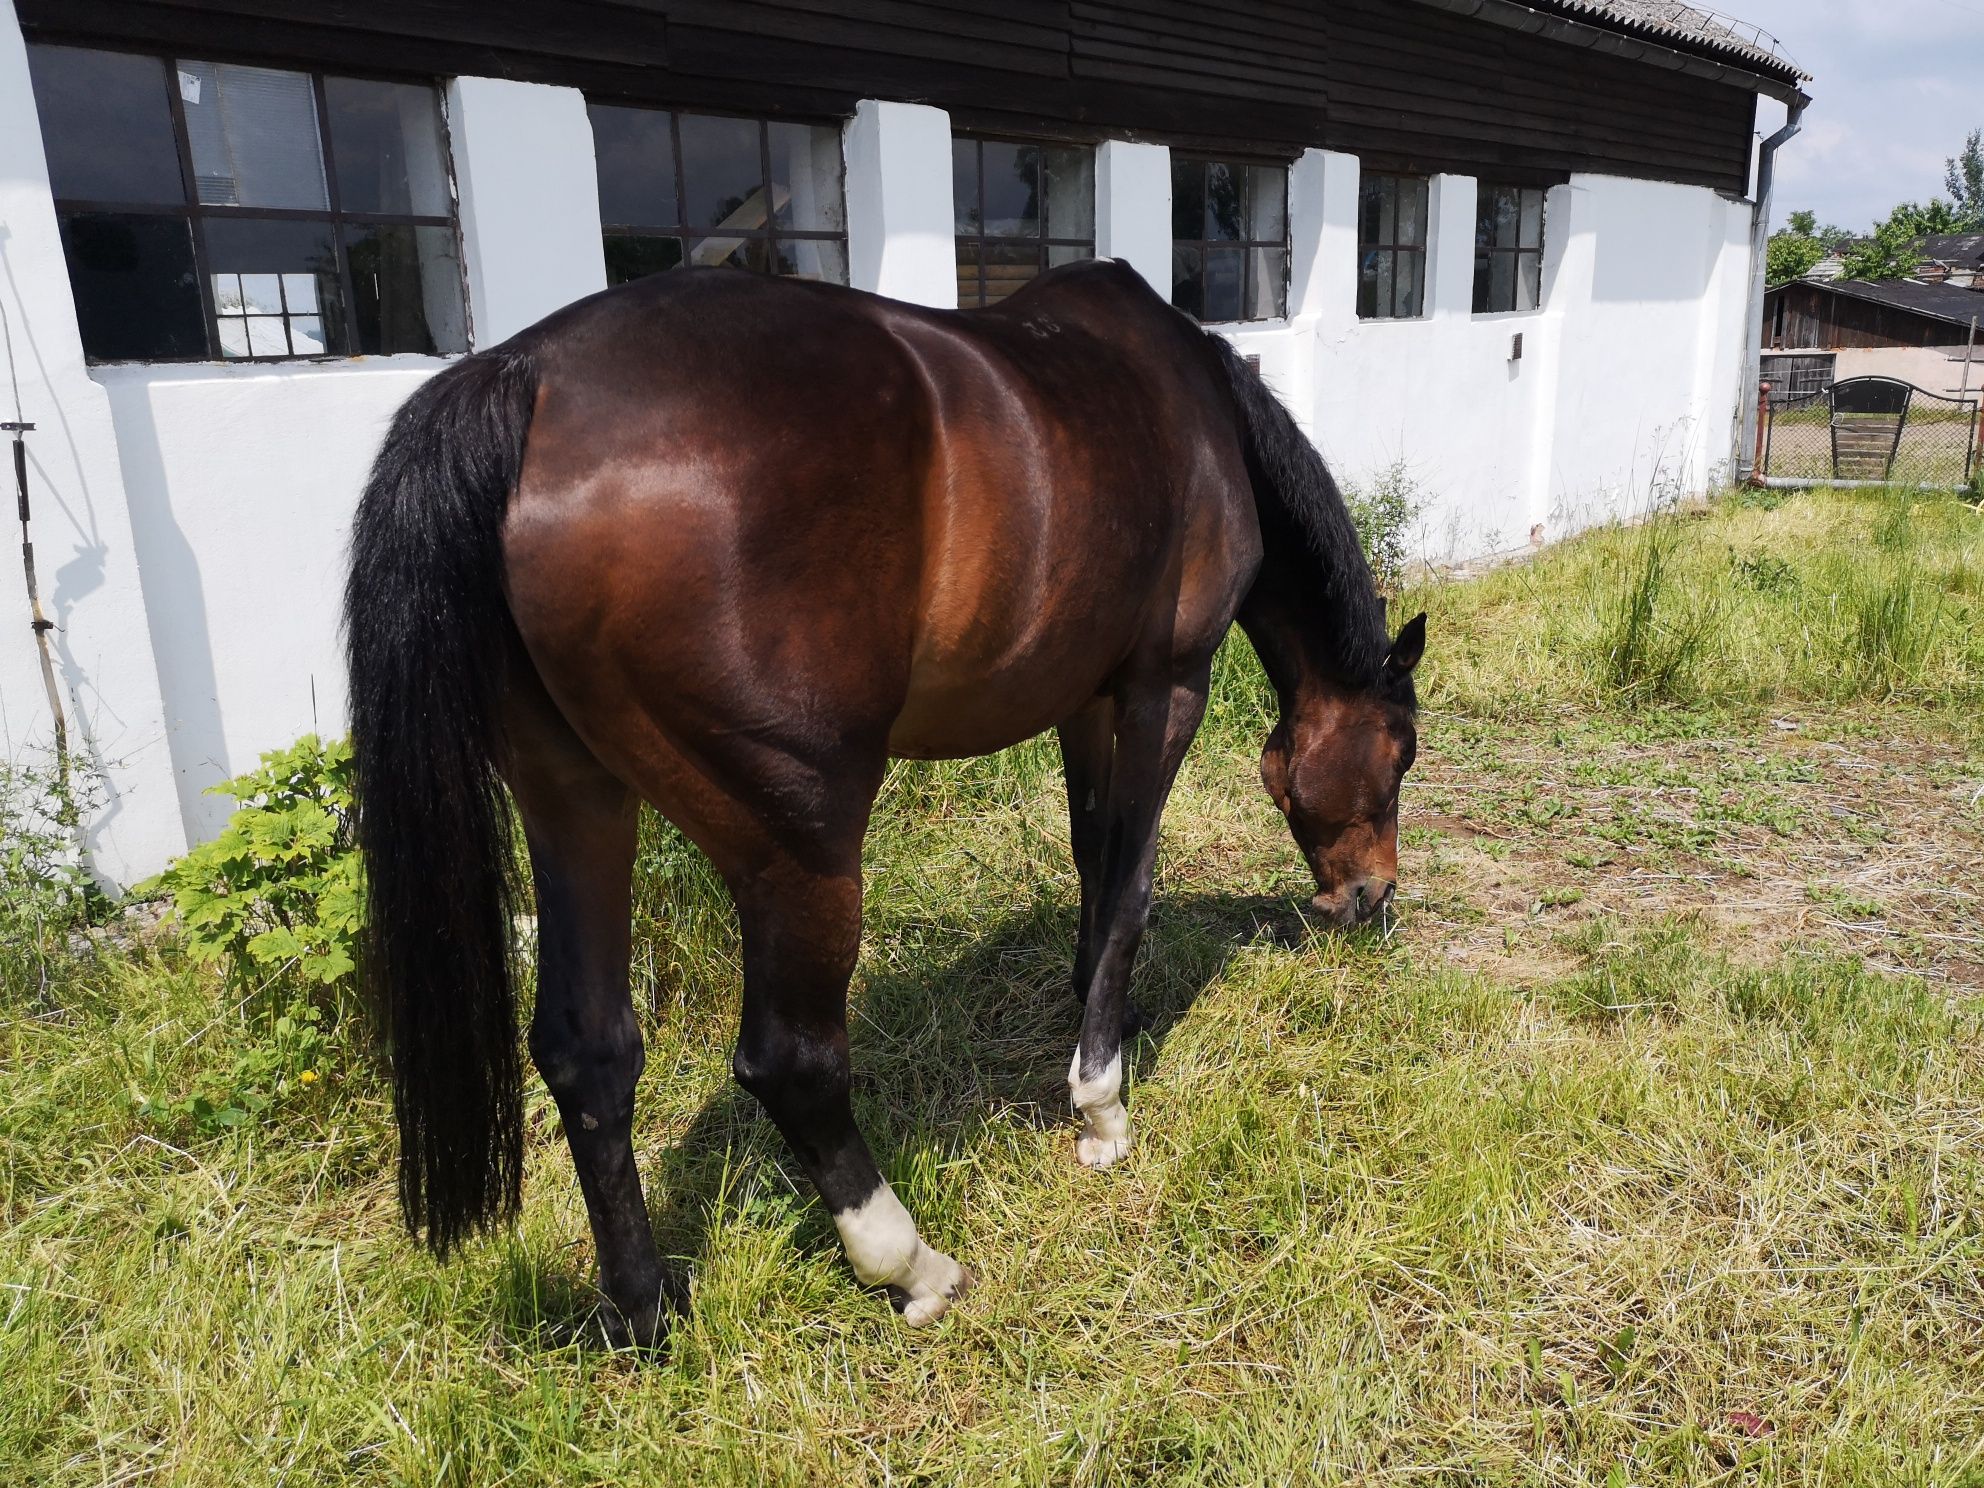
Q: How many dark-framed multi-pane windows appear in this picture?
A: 6